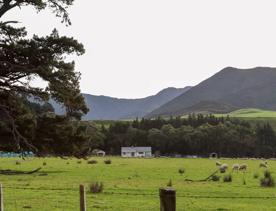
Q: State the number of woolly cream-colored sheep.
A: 5